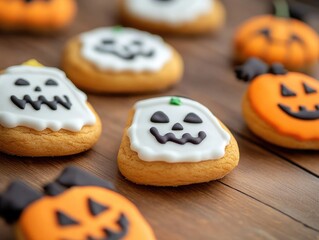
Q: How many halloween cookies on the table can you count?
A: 8